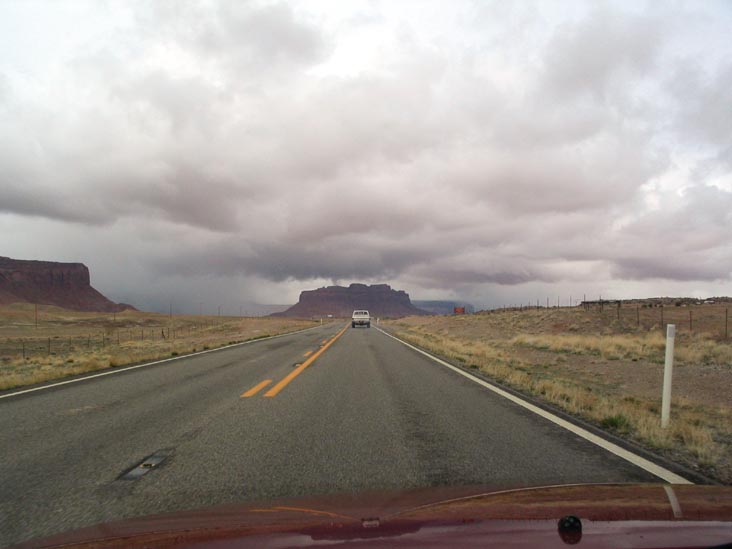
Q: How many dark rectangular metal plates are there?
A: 1